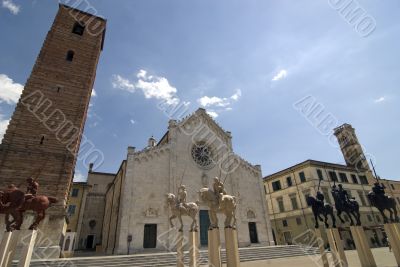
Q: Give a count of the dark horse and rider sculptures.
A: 3